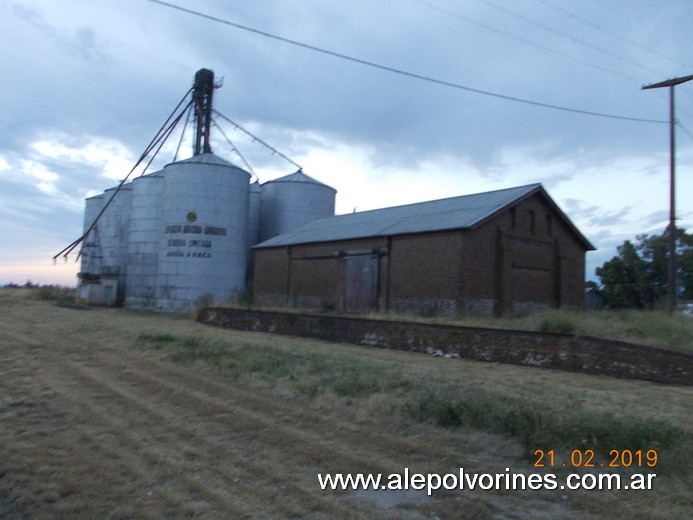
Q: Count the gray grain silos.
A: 6